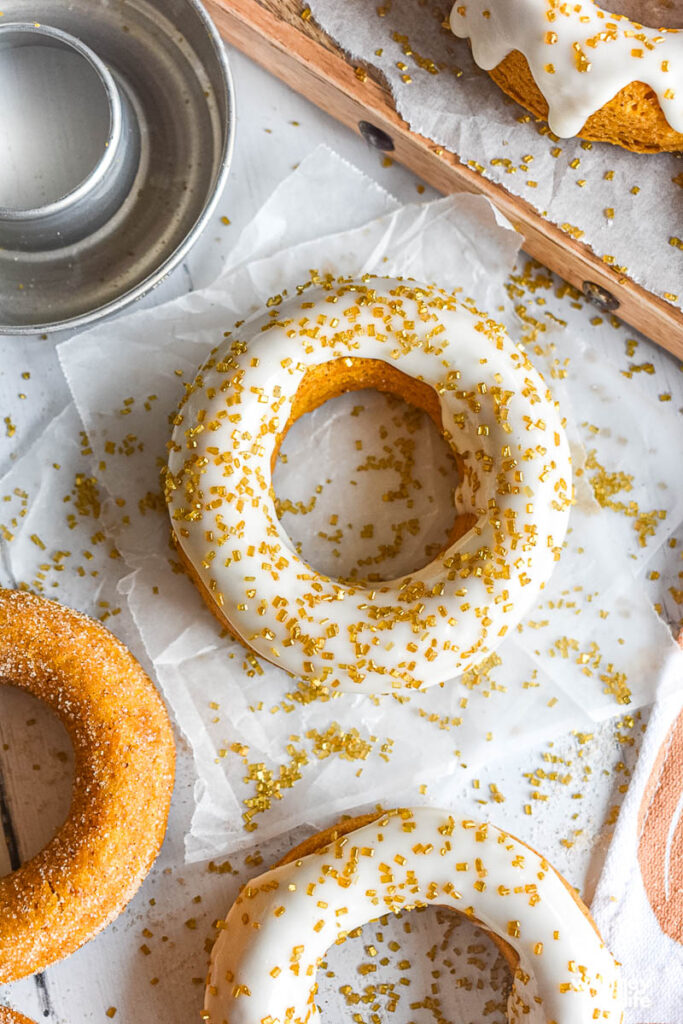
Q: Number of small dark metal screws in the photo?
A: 2